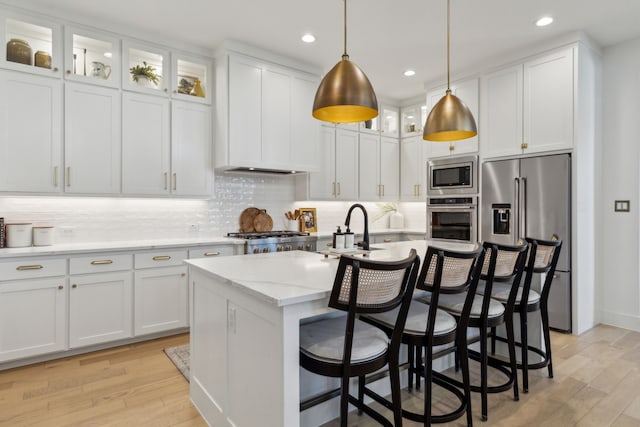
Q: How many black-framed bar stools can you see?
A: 4